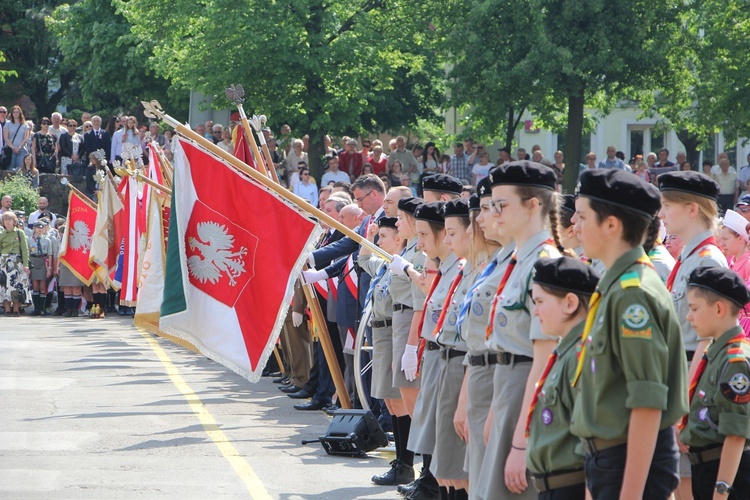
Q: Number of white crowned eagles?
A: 2